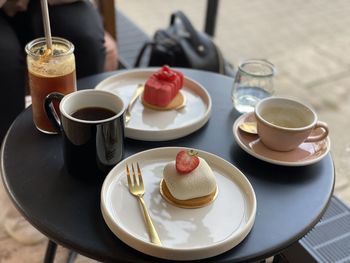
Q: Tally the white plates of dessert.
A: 2